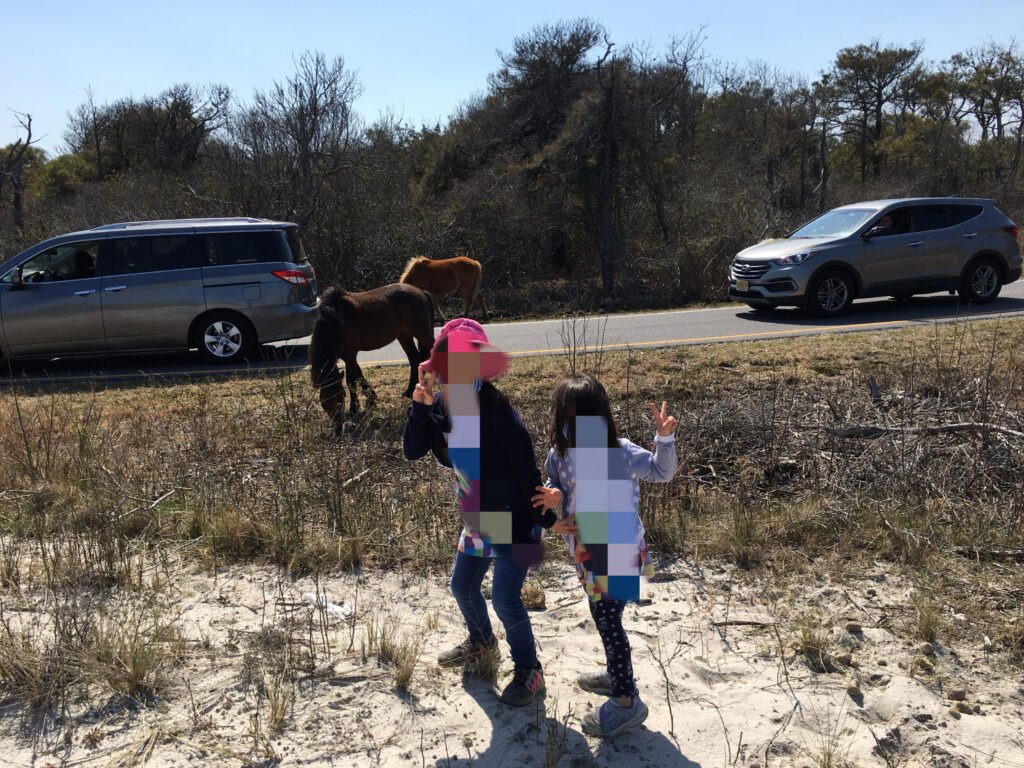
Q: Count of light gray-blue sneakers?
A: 2